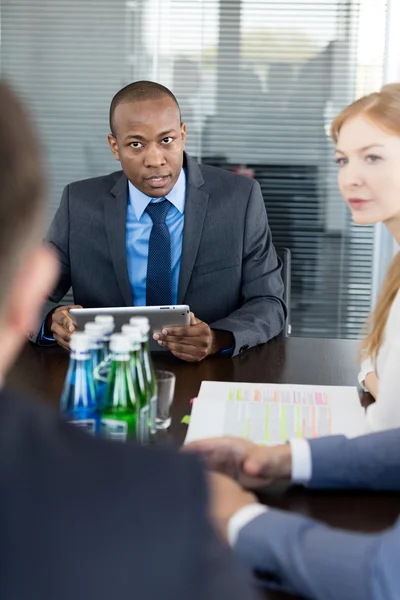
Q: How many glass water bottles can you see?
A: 6